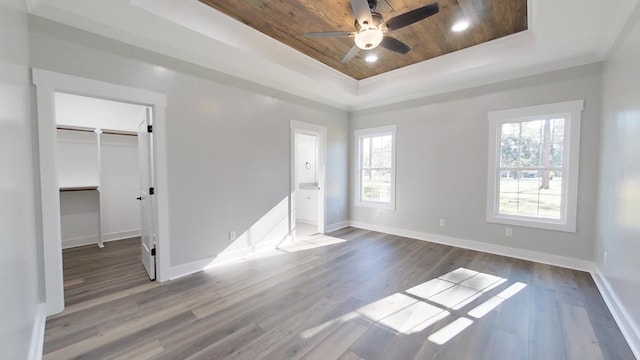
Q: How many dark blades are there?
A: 2